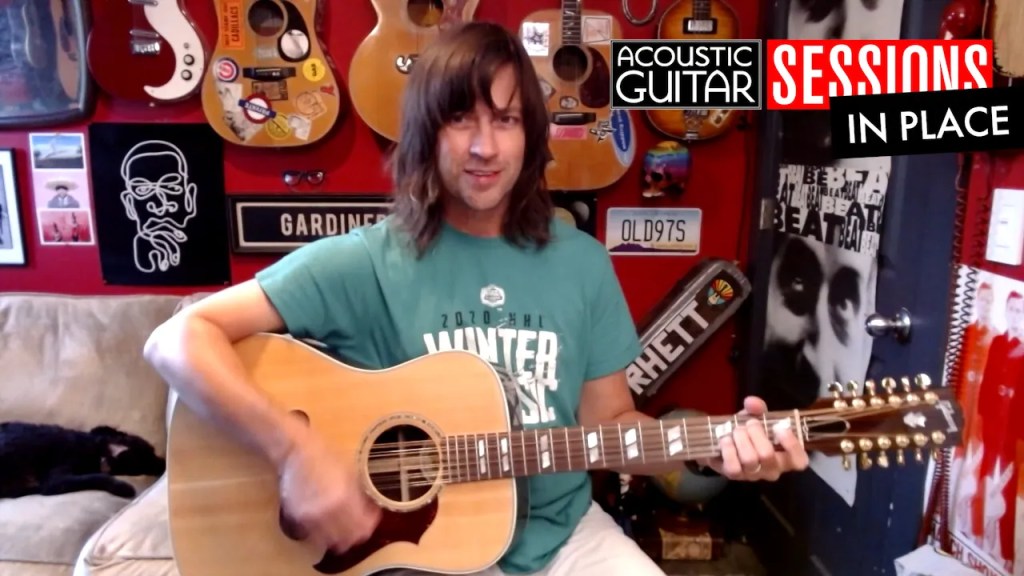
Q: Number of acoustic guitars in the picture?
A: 4